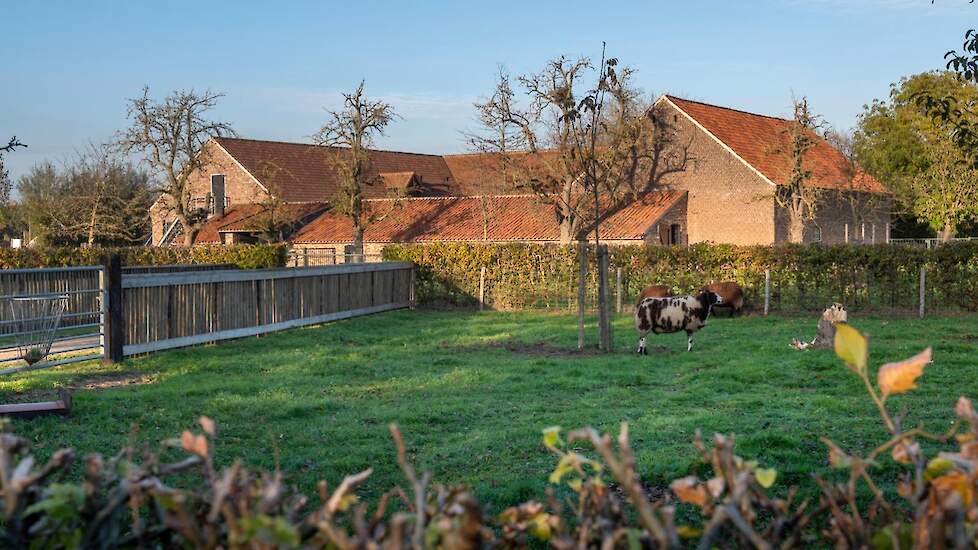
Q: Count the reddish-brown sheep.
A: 2